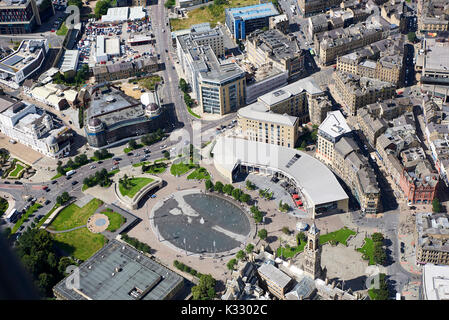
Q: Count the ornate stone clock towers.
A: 1